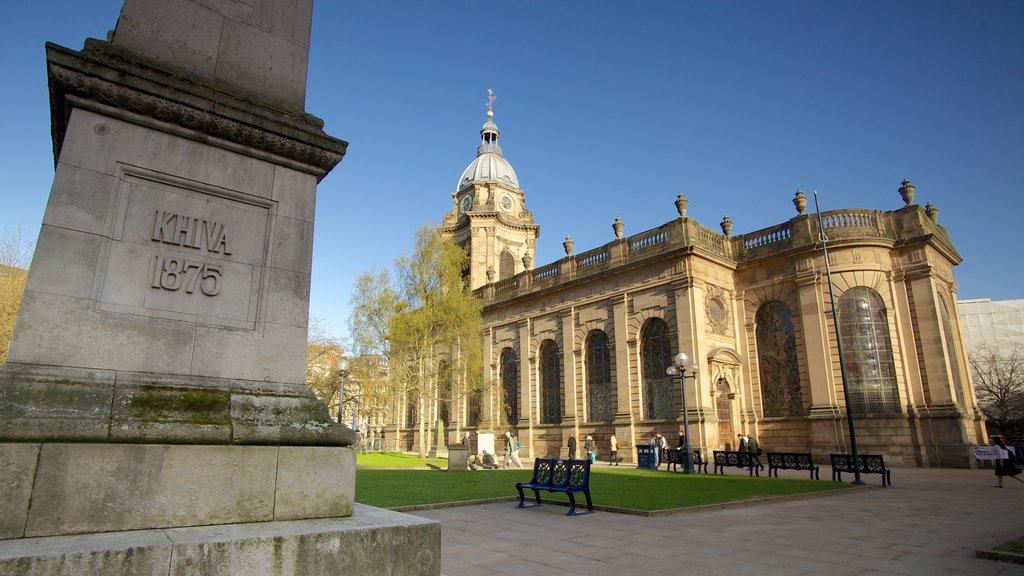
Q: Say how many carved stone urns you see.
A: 9